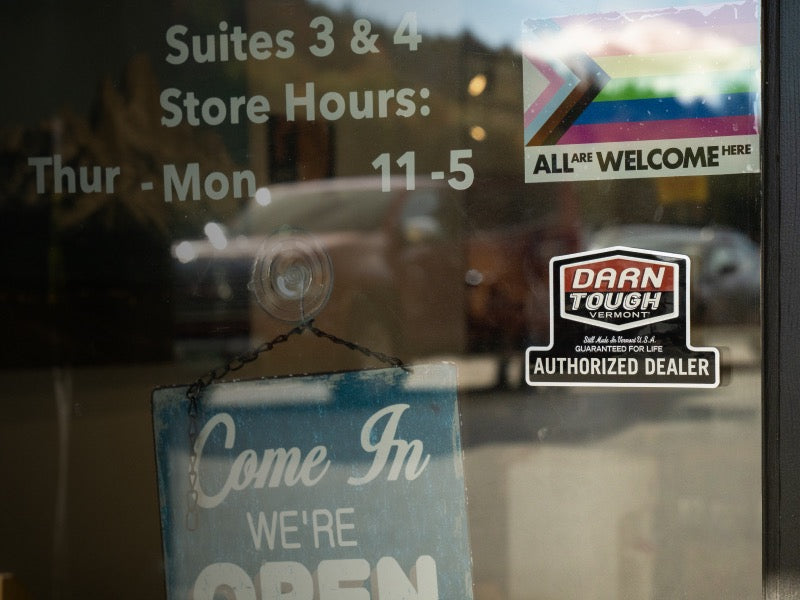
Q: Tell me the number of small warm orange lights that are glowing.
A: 2